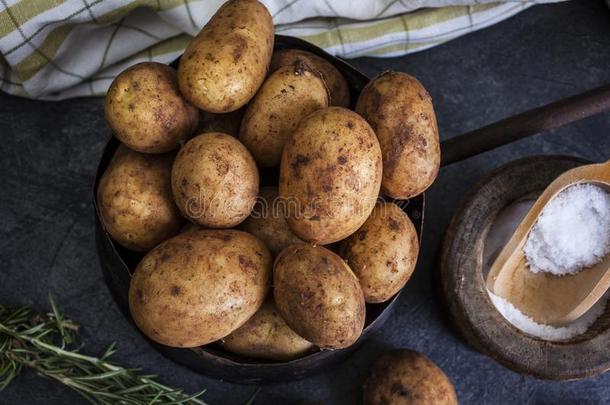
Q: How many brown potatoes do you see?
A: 15